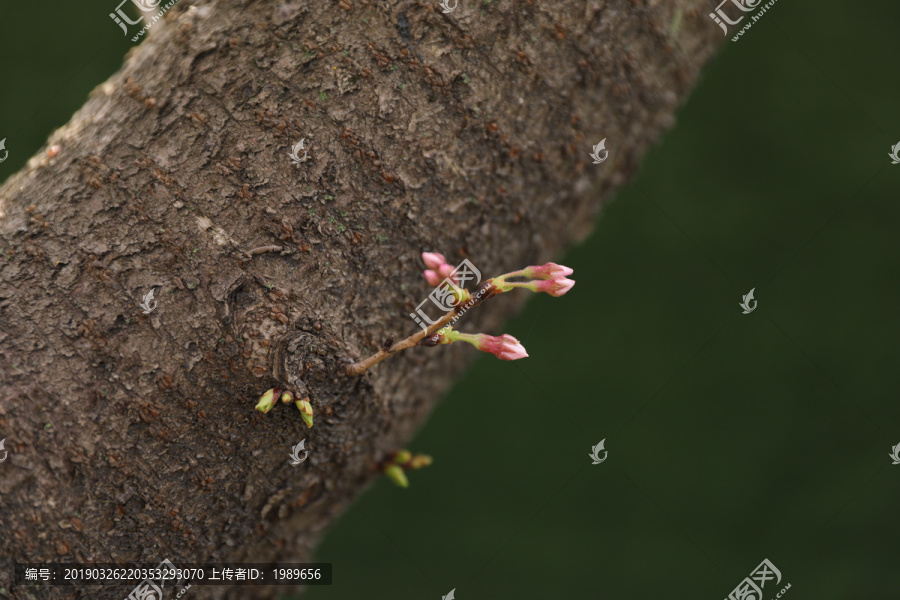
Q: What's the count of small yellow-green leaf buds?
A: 6